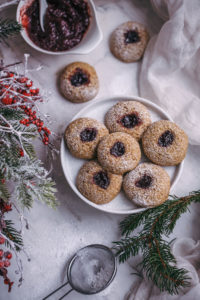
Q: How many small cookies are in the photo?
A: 8